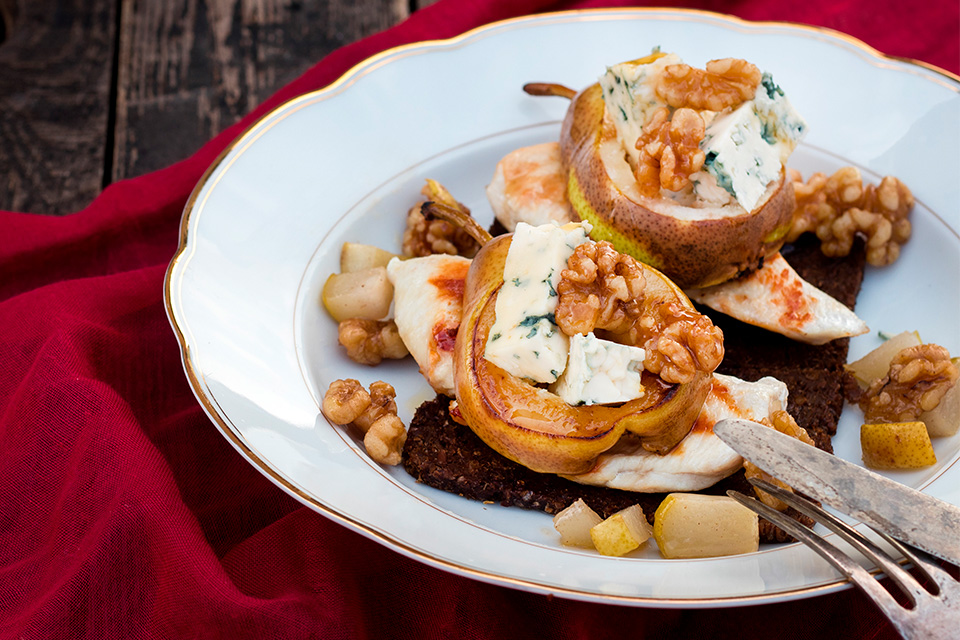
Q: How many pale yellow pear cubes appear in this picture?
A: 8